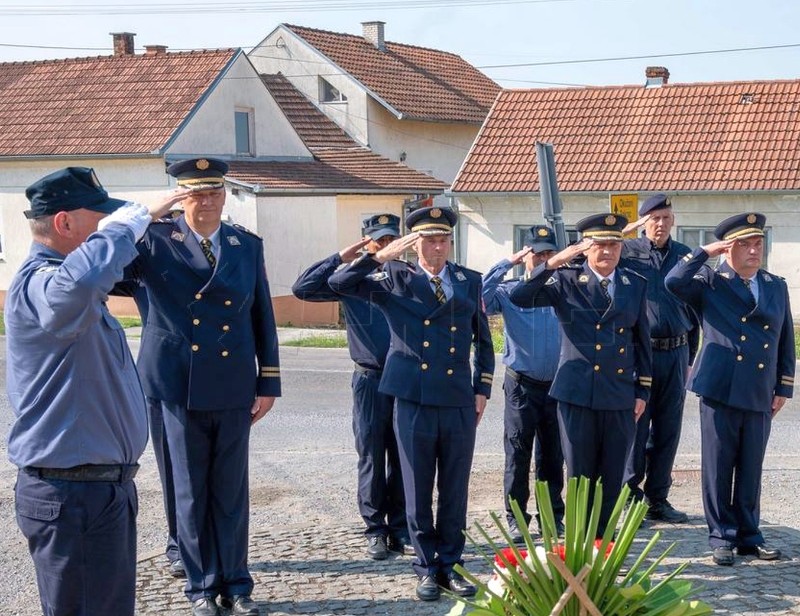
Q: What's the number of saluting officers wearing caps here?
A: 8